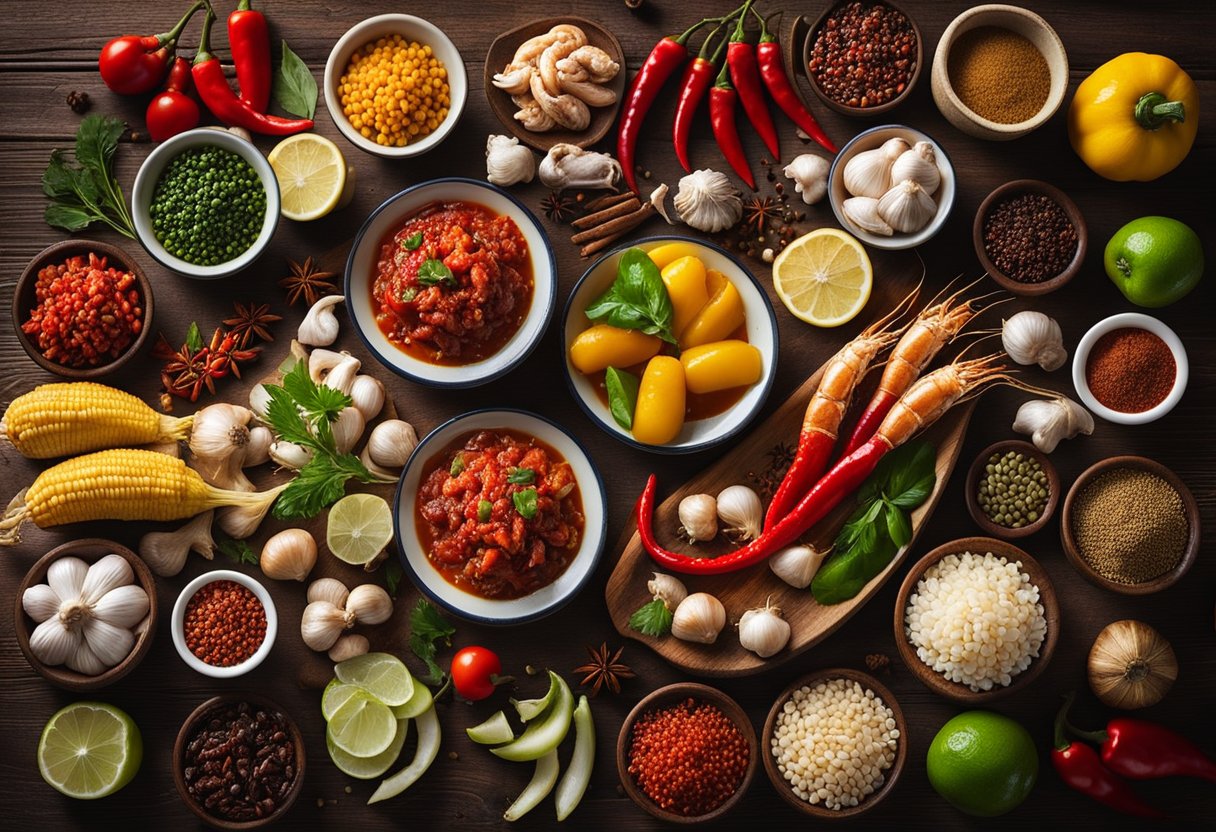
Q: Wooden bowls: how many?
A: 11